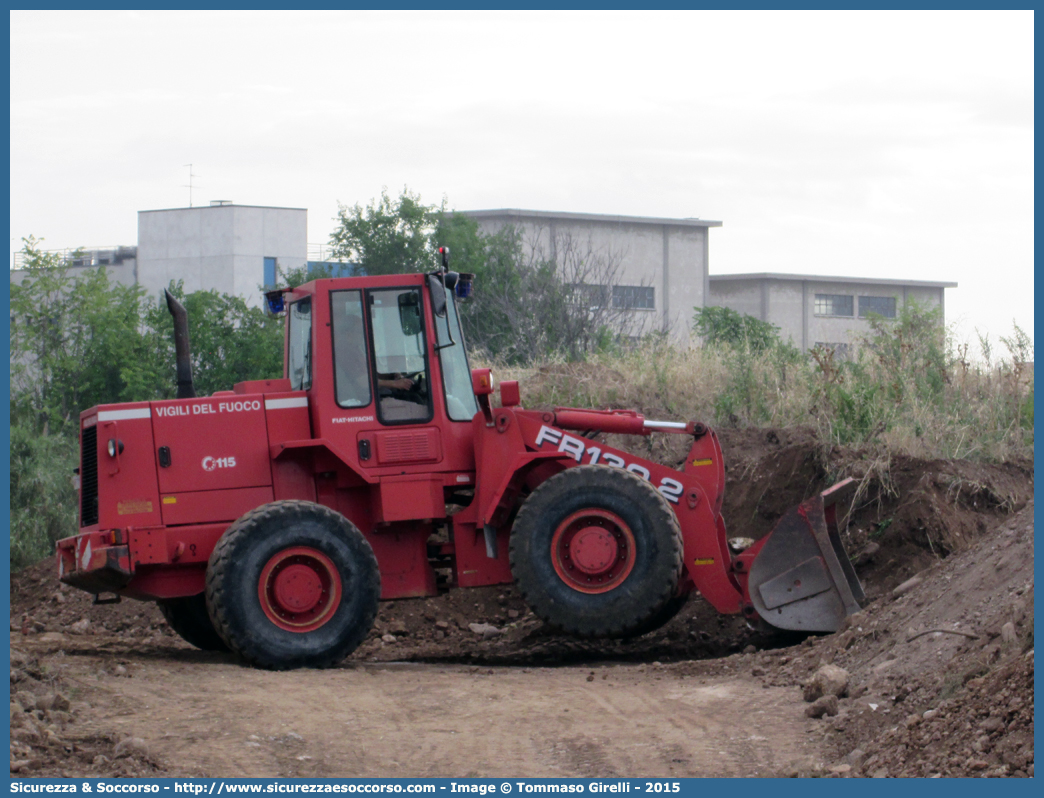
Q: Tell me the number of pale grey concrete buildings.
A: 3